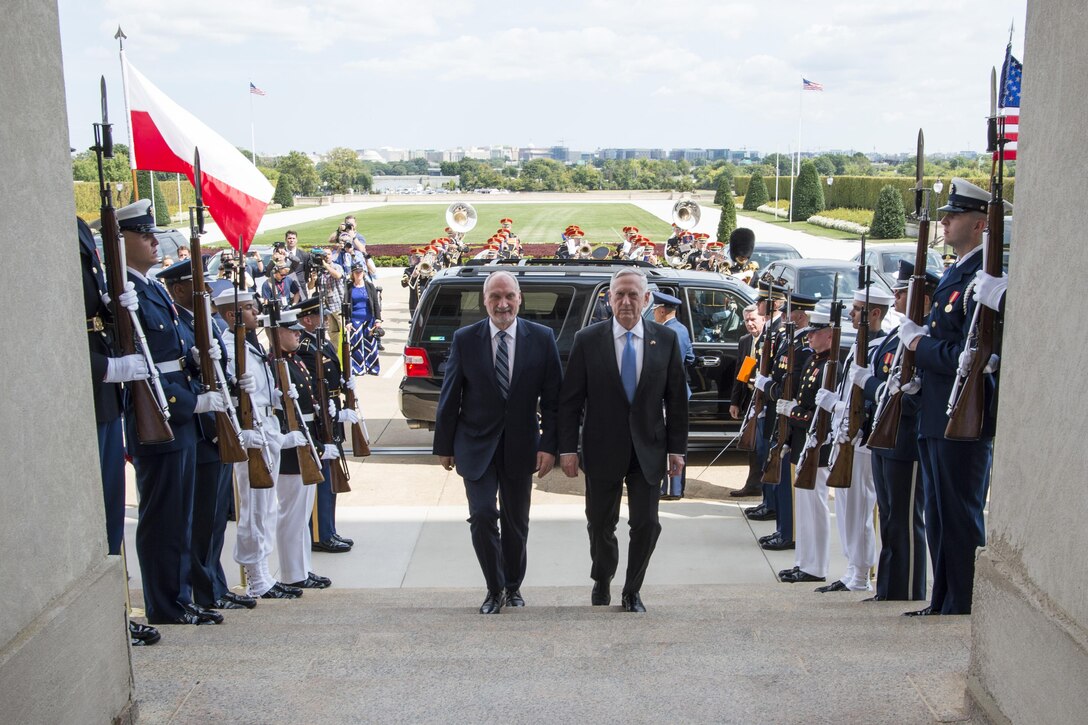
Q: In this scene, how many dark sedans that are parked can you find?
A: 3